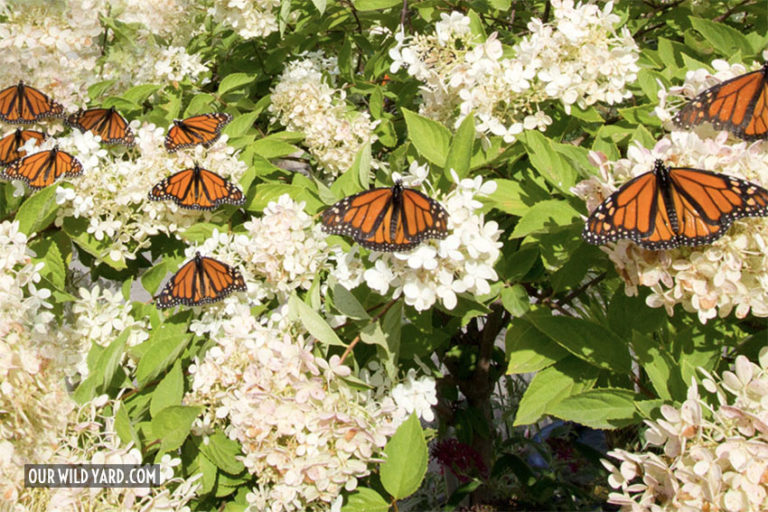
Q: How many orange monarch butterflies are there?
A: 10